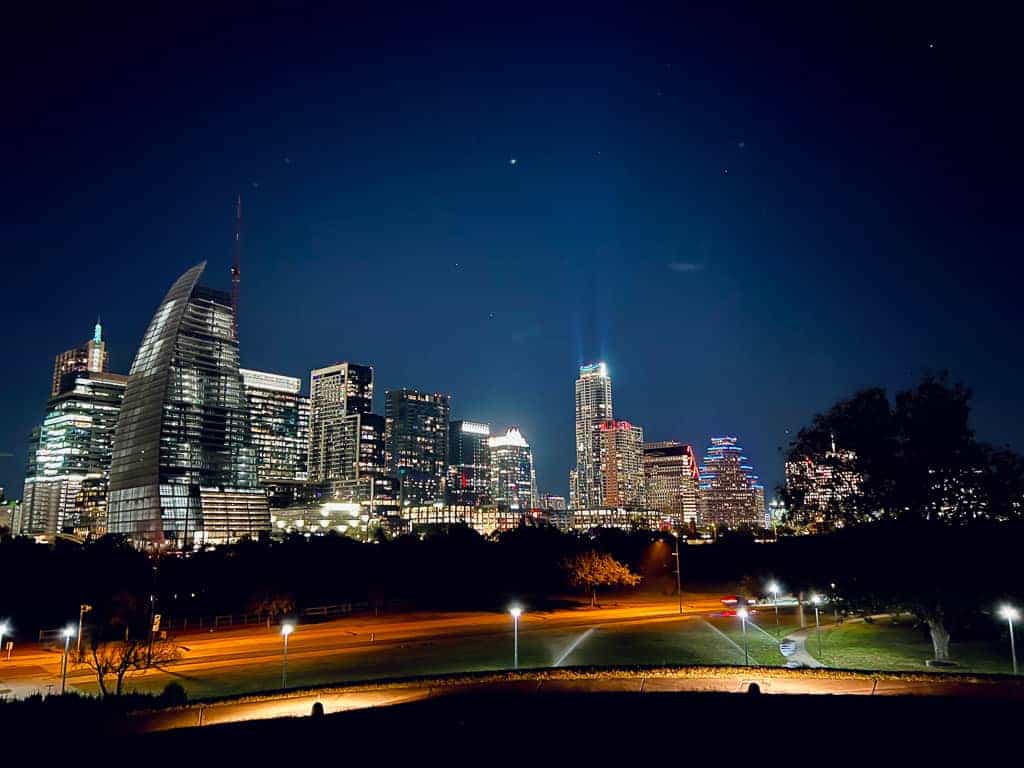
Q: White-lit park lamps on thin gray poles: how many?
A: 8